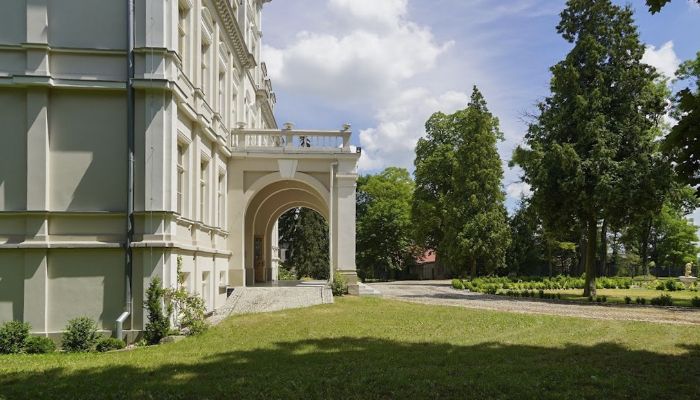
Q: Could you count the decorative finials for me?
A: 3